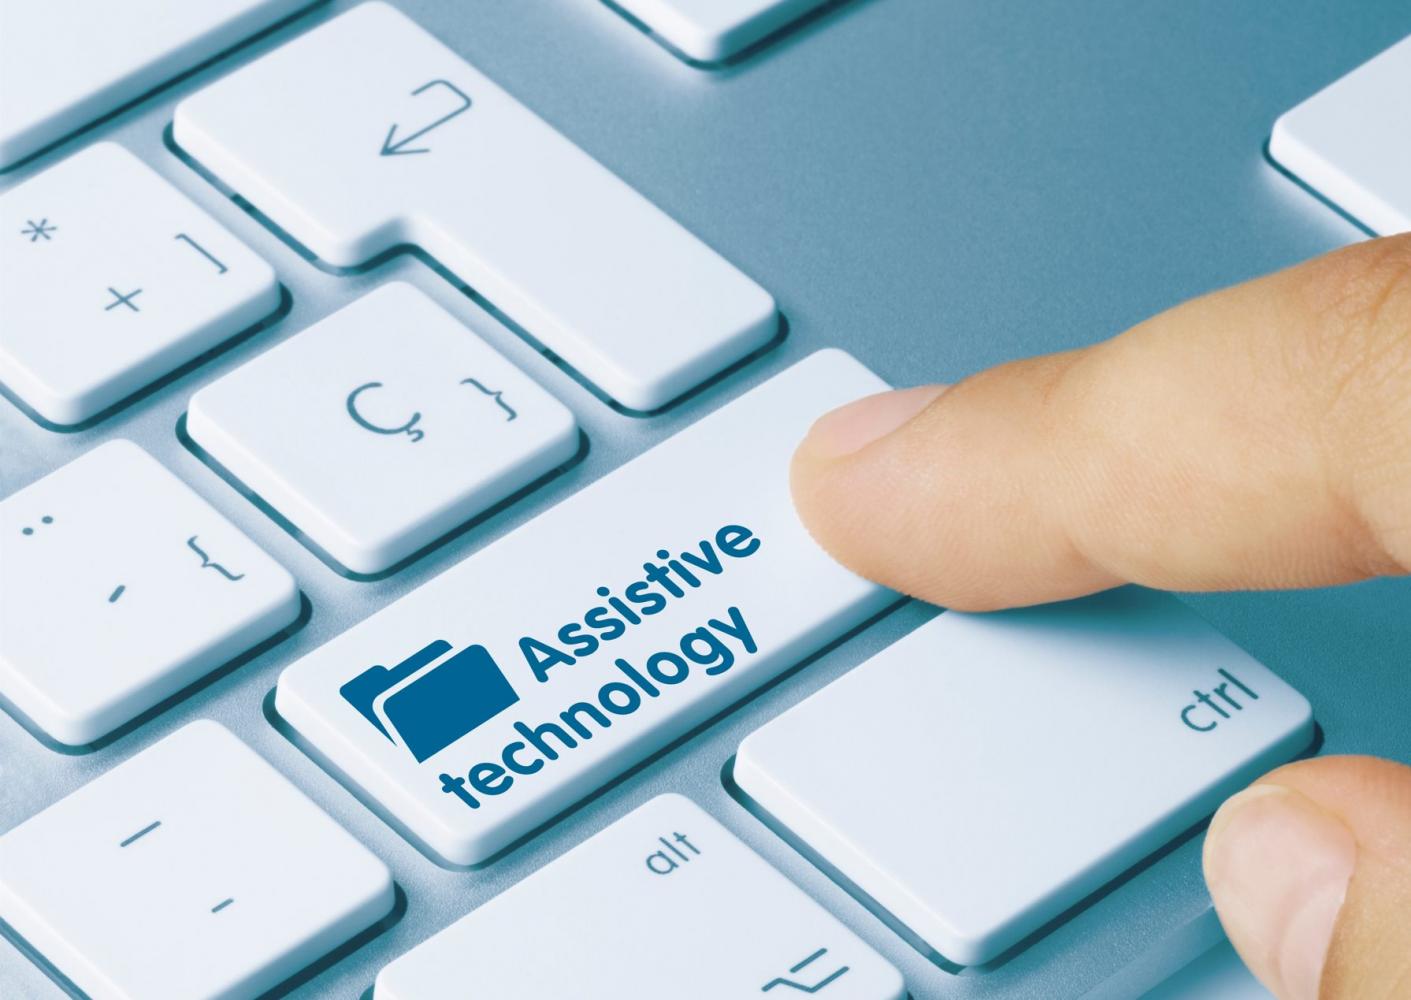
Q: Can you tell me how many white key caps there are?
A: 11